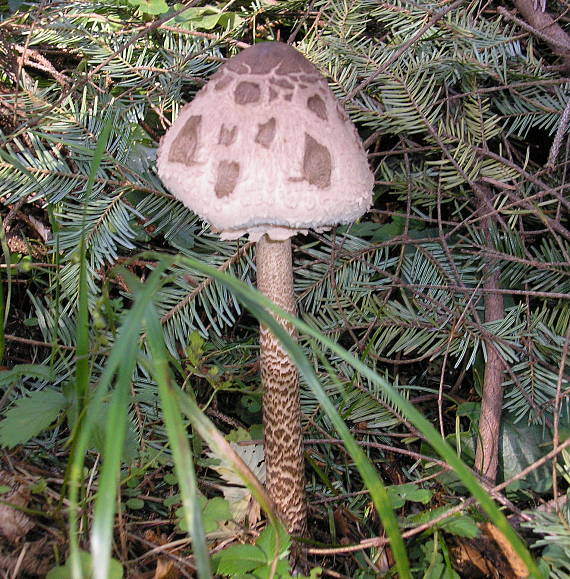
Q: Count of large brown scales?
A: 7